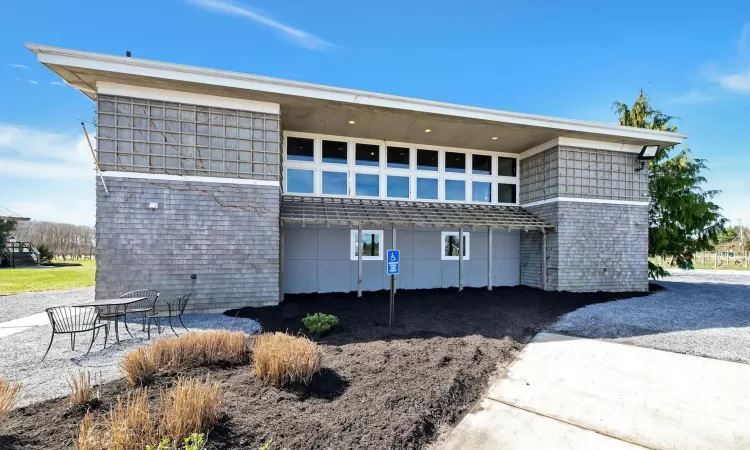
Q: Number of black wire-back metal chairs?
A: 3